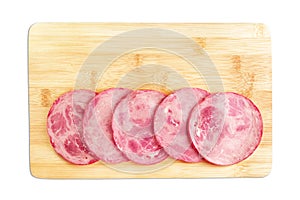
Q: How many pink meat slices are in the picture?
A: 5